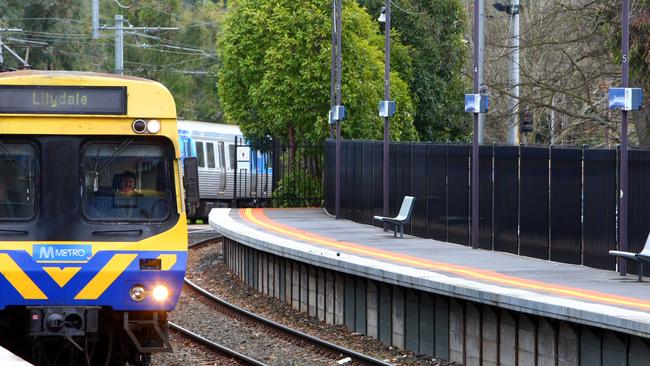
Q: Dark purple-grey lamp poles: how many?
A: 5